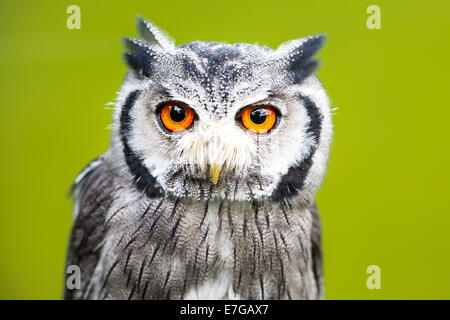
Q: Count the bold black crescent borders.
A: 2